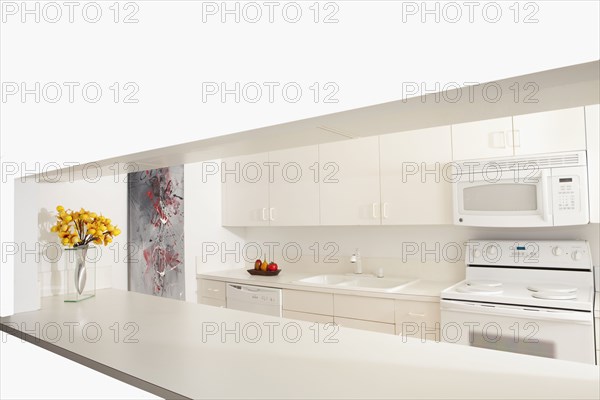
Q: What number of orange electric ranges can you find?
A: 0